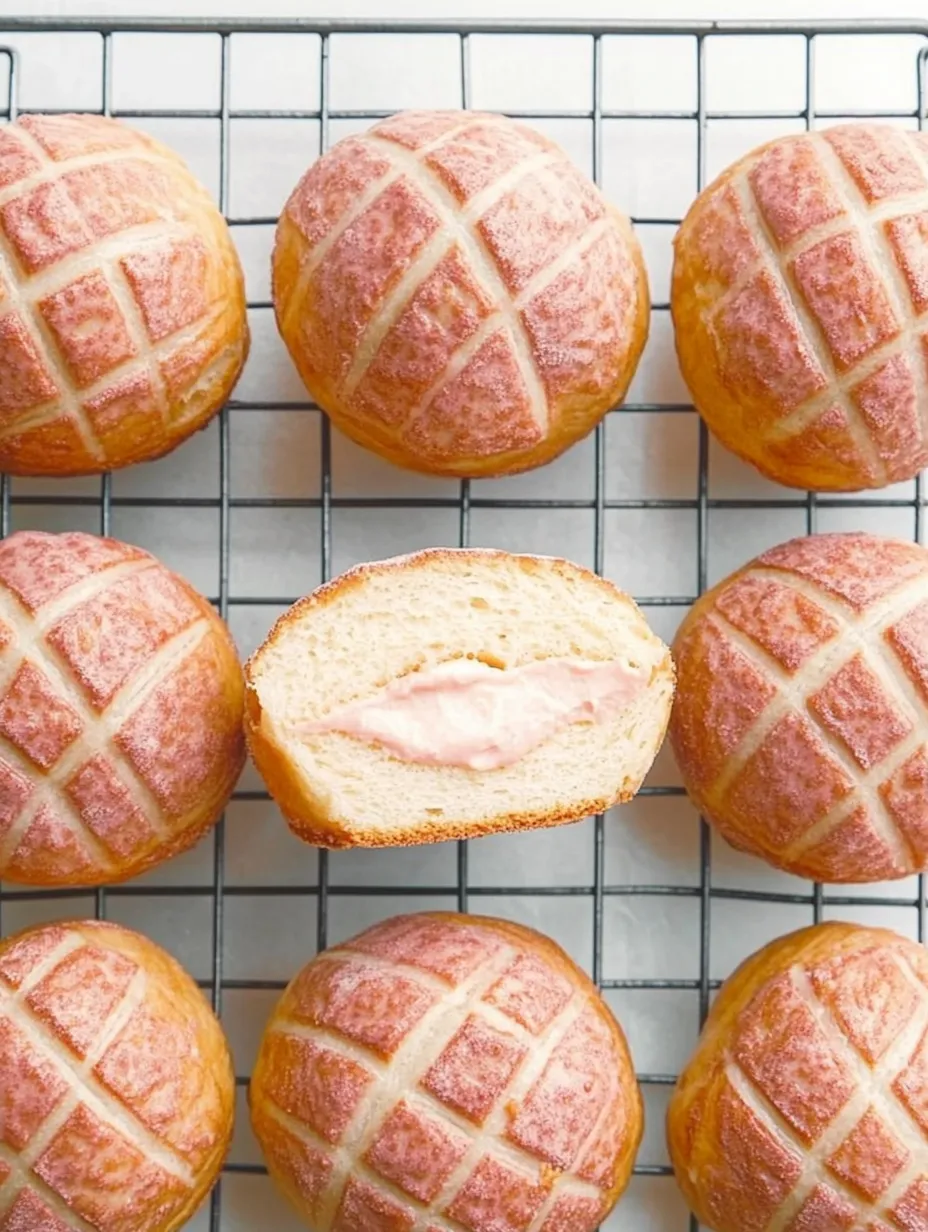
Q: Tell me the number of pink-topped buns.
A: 8